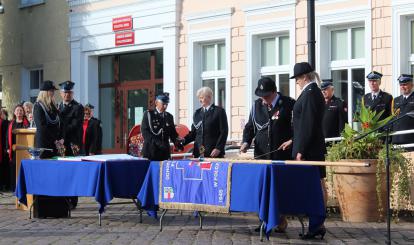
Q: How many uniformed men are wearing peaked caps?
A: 5